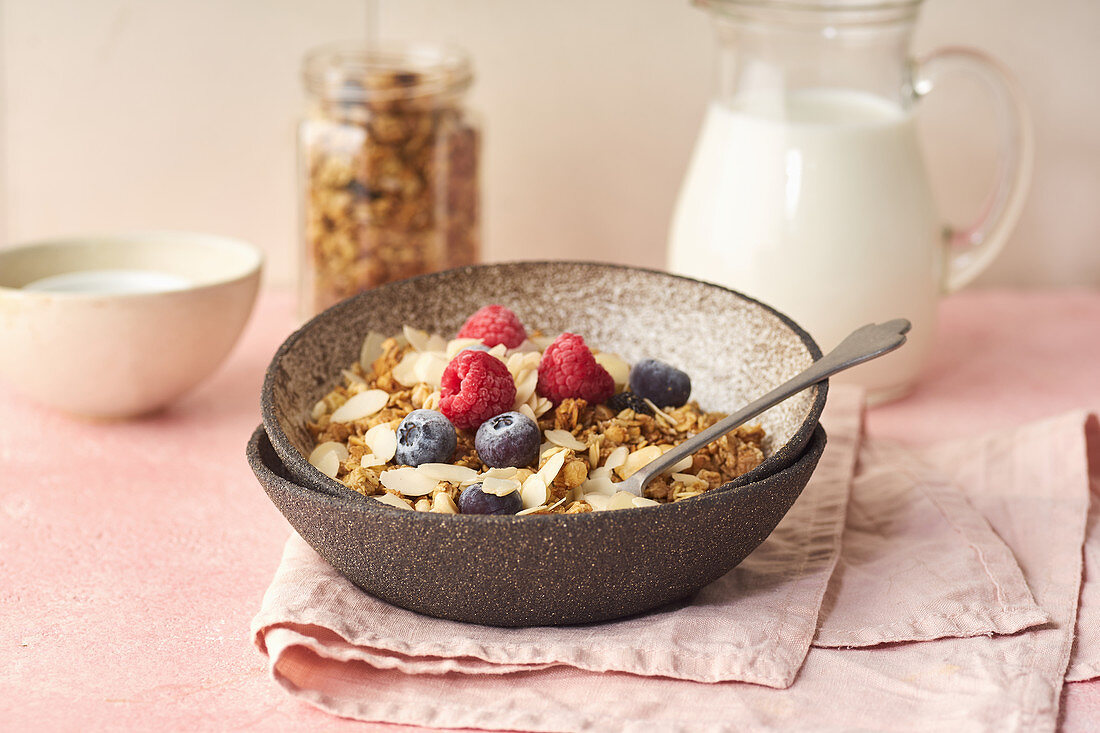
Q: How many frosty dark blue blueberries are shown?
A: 4